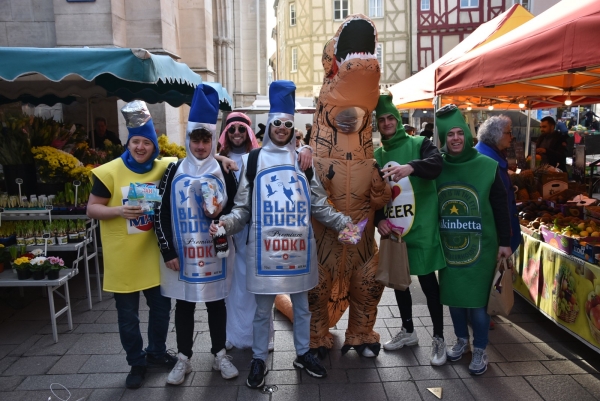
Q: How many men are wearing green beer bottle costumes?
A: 2